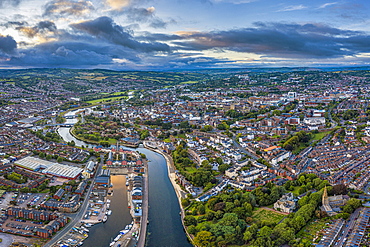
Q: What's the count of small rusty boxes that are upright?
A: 0